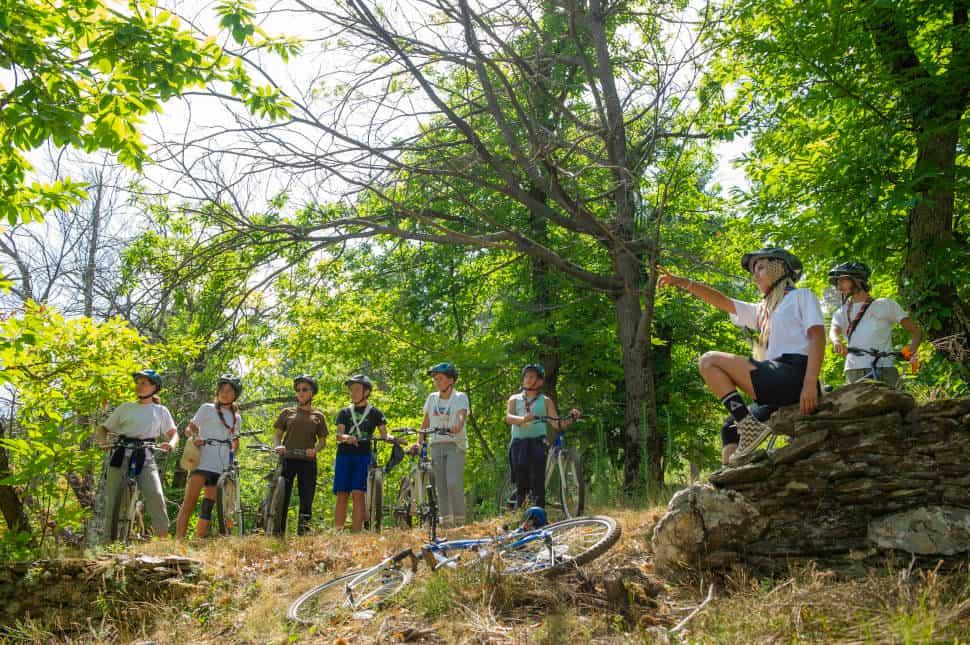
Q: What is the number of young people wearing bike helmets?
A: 8